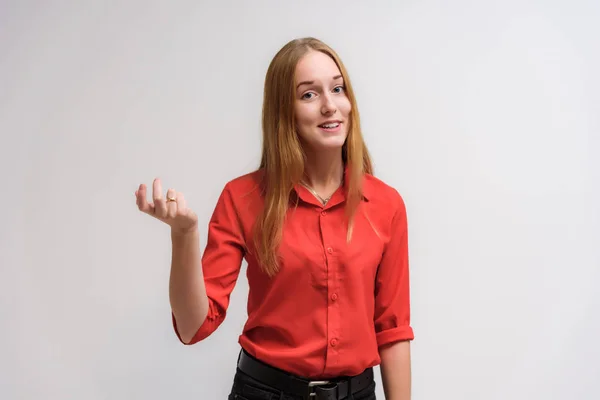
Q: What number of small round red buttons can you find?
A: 4